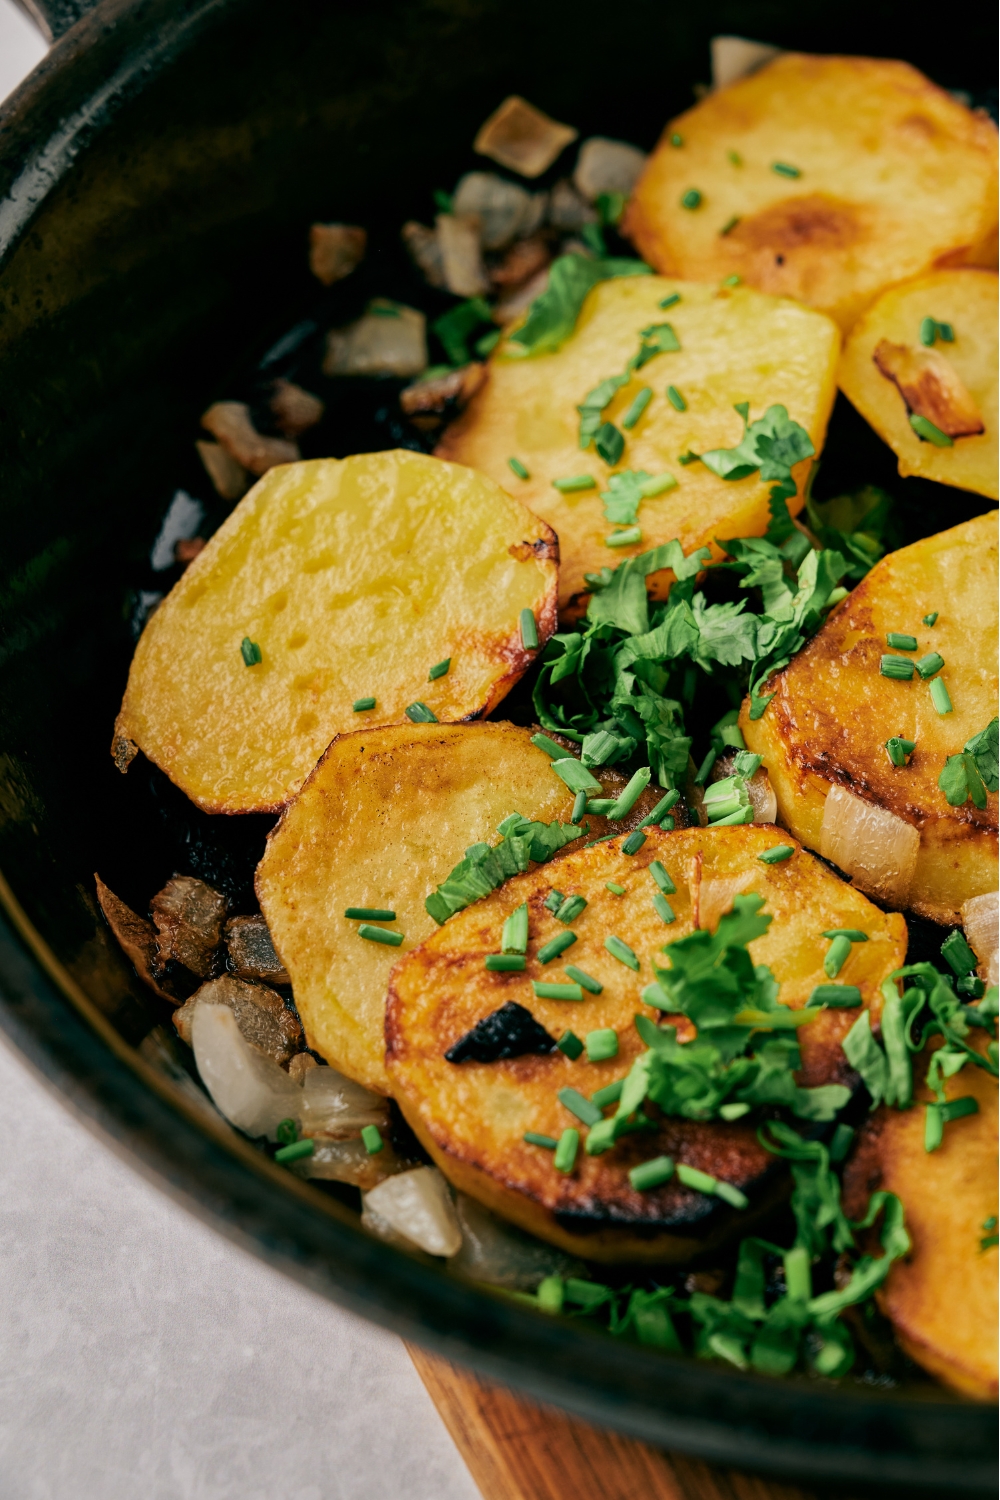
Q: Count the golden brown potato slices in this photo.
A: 8